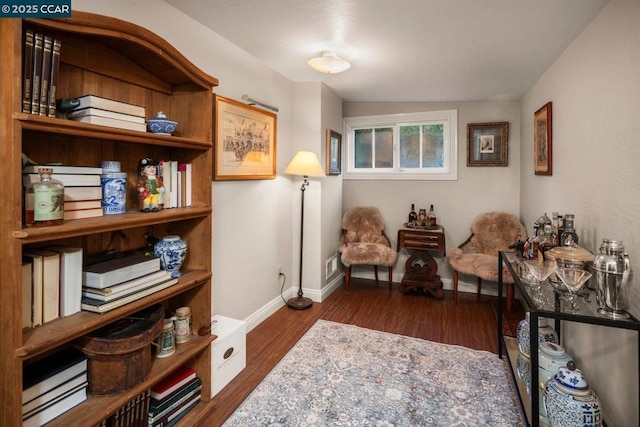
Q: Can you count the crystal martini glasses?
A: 2